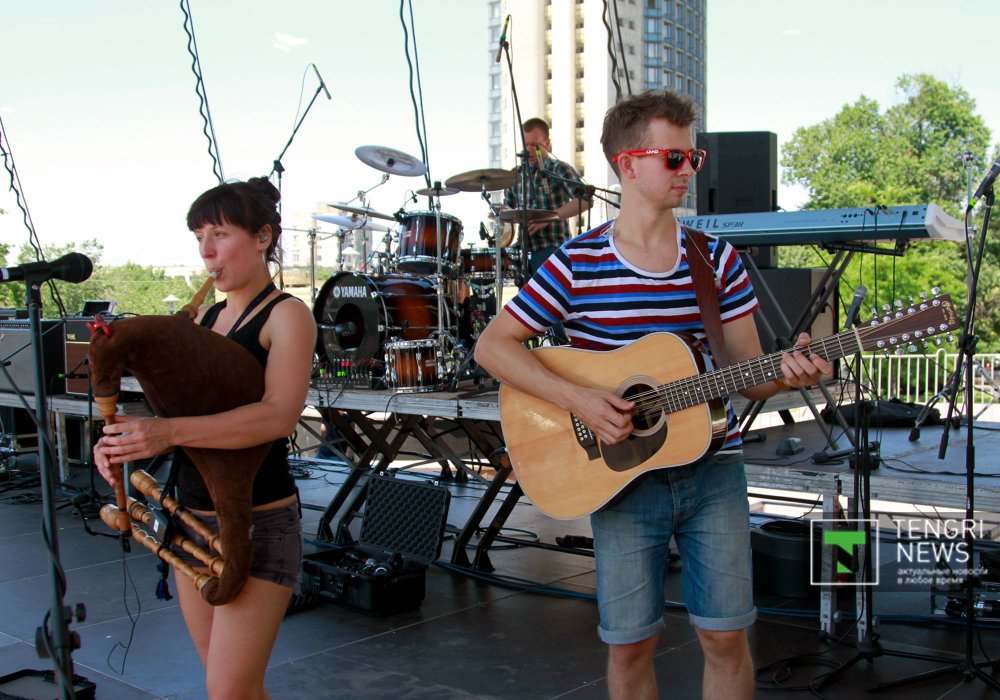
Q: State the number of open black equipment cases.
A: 1